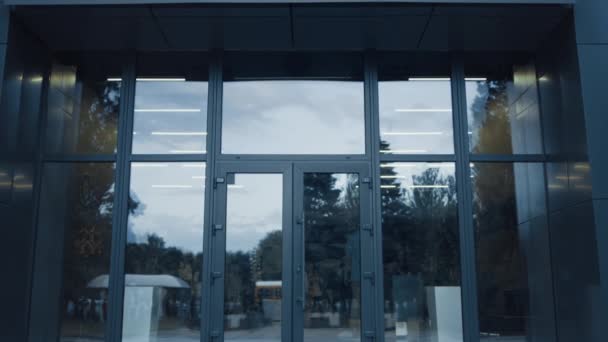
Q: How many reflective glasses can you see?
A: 11